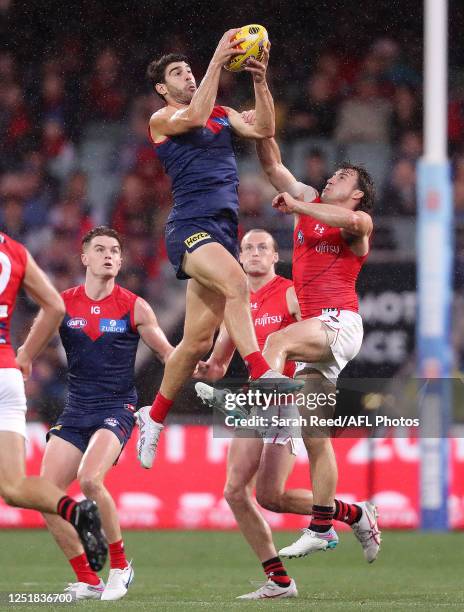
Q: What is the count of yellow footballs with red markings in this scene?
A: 1